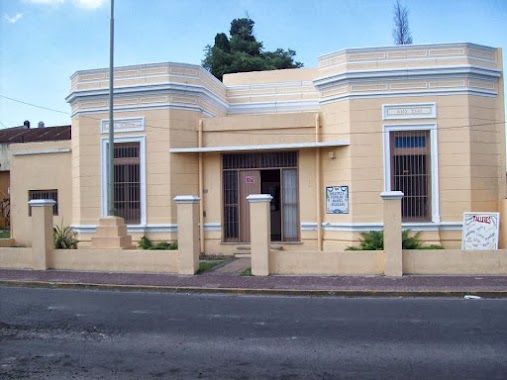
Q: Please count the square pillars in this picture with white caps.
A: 4